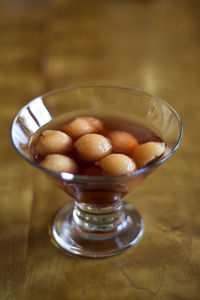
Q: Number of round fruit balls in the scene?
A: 7